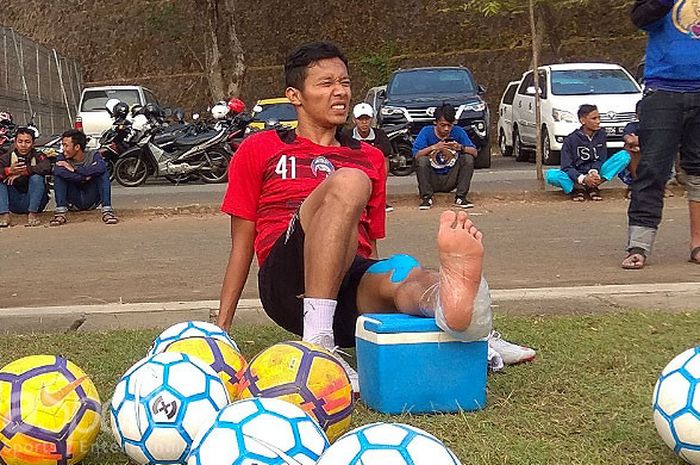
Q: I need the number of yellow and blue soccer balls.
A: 3